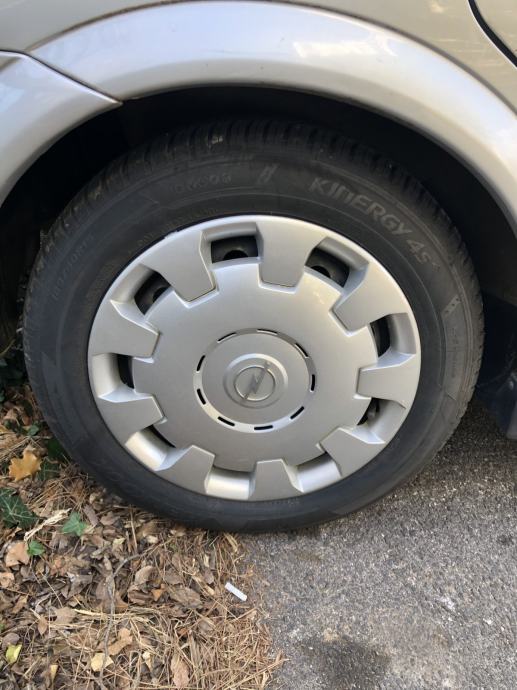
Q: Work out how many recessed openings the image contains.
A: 9